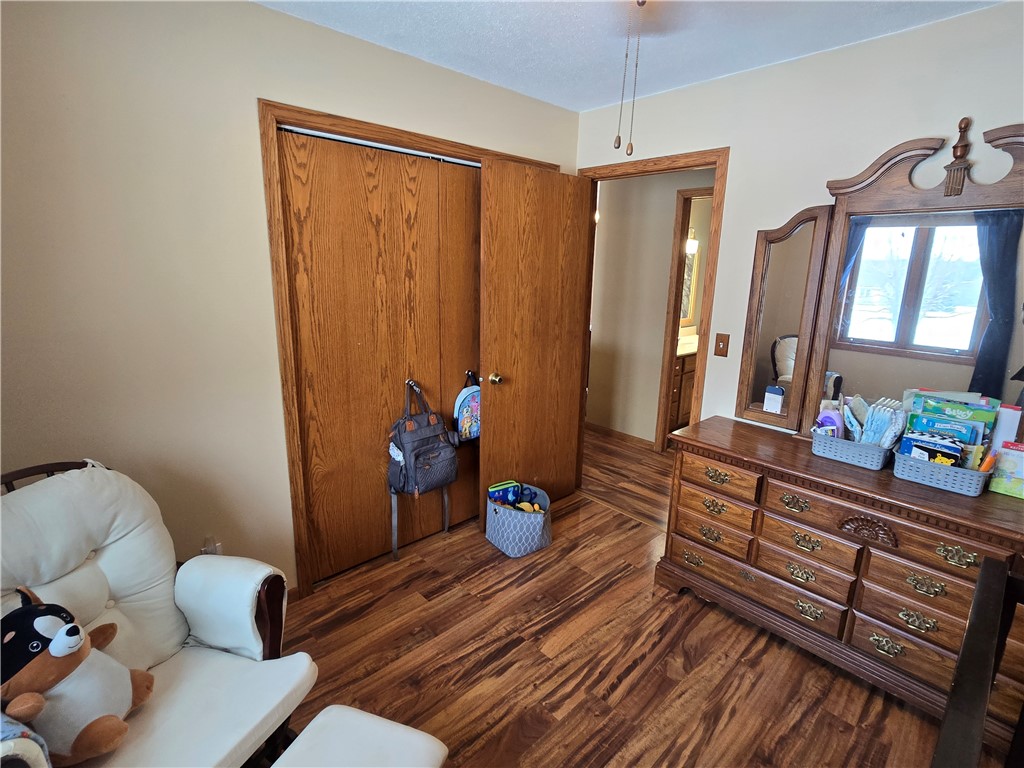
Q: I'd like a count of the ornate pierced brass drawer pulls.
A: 12